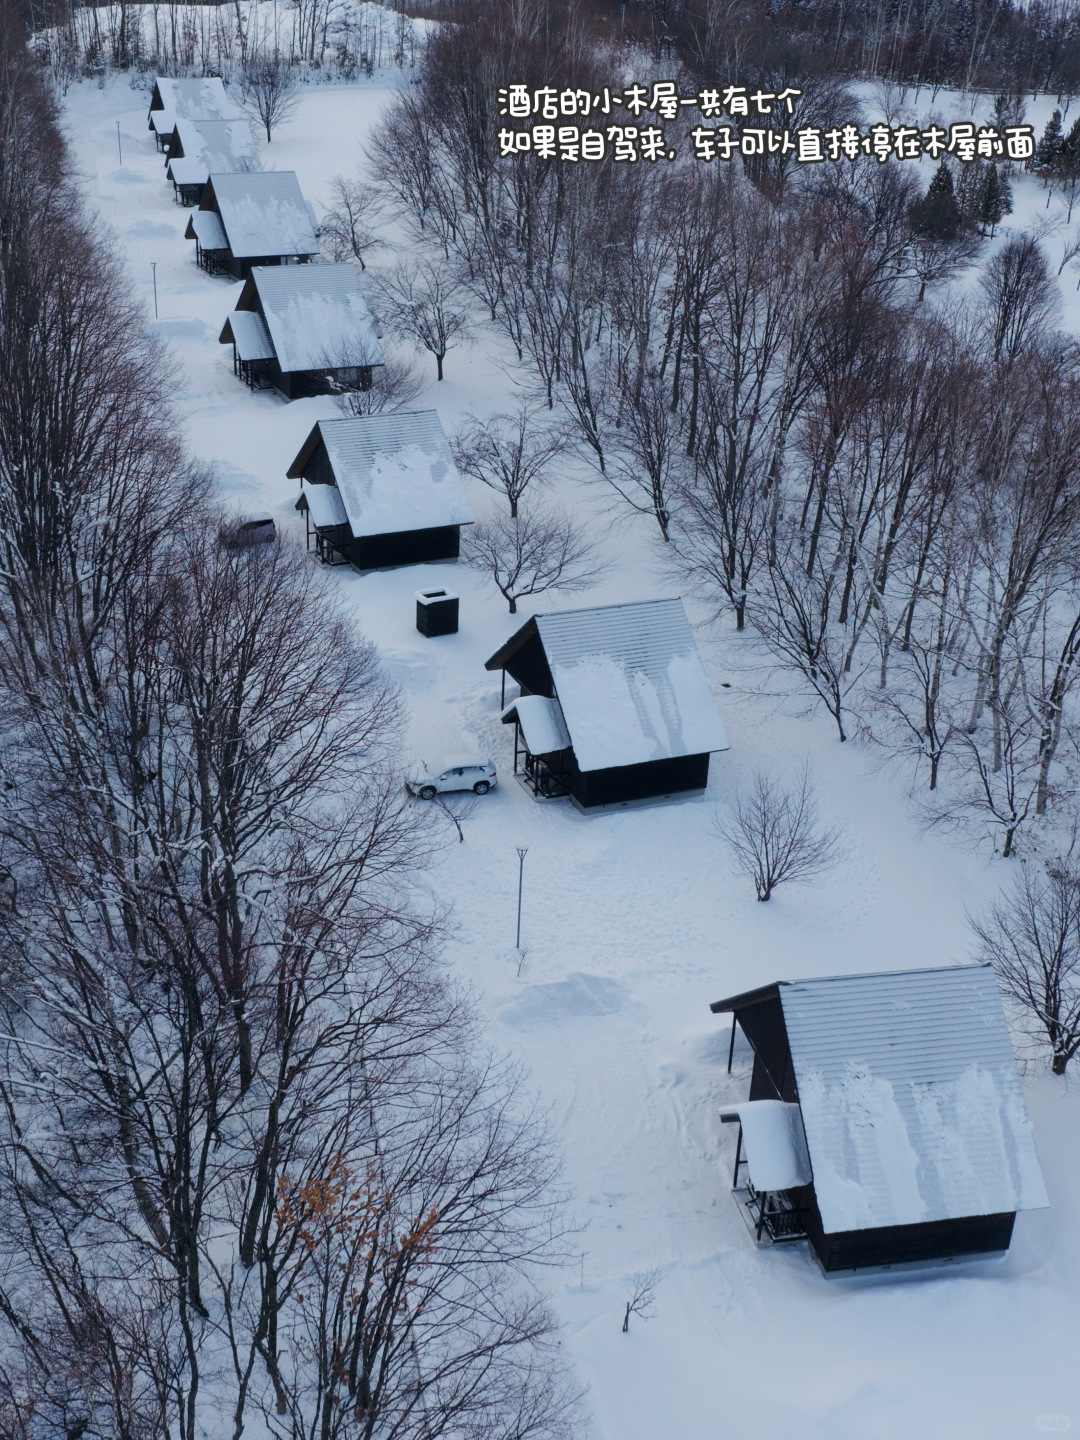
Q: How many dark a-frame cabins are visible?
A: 7